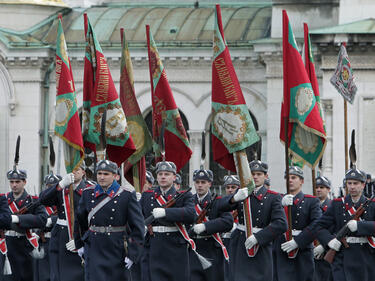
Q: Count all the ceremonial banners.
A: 8